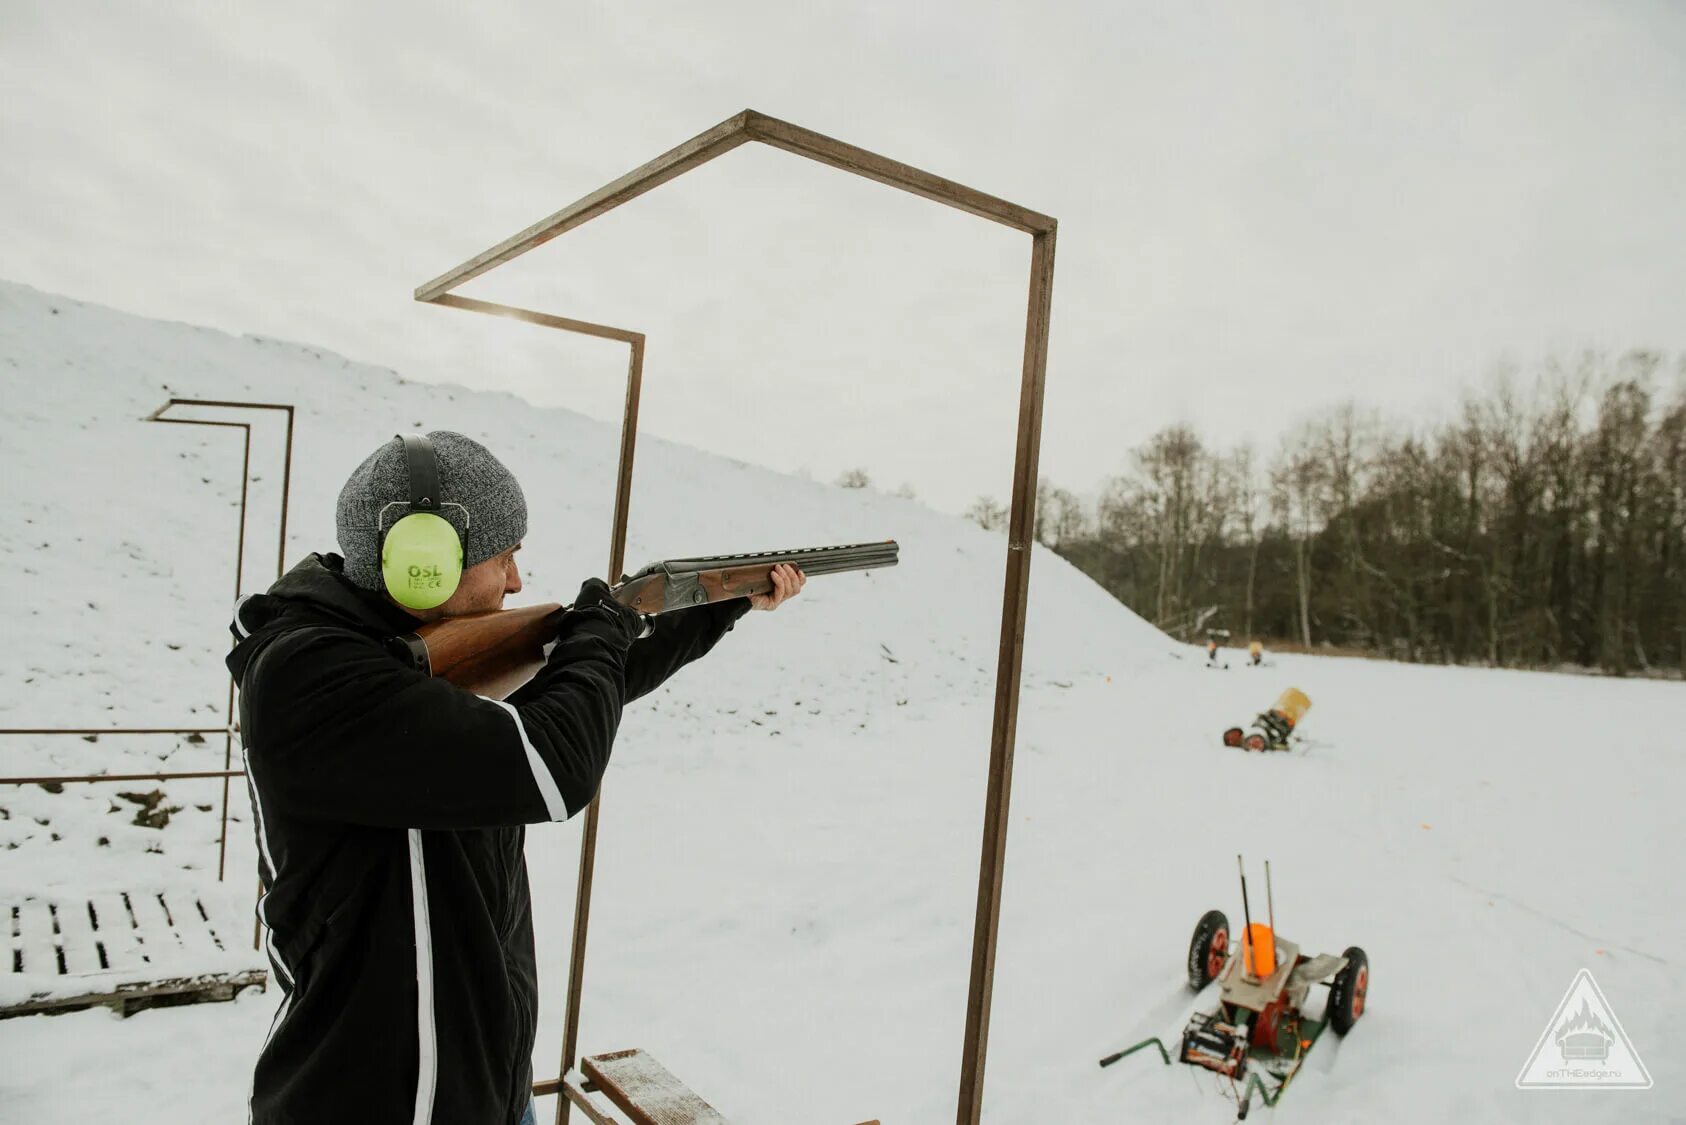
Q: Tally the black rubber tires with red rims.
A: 4